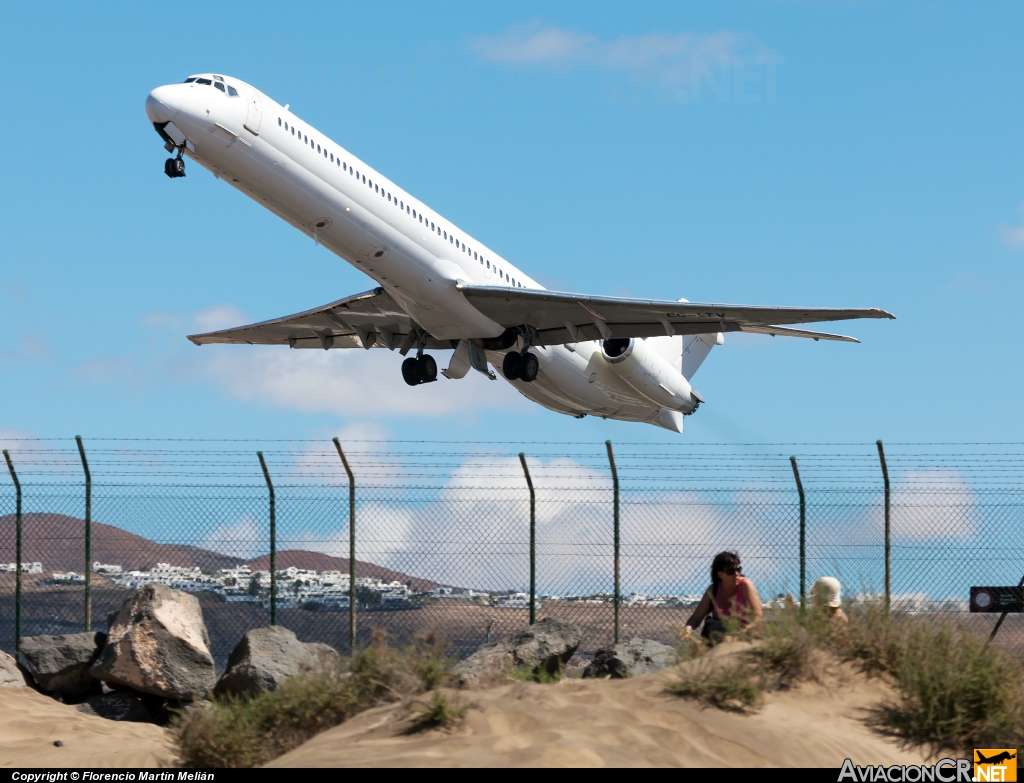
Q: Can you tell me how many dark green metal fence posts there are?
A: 8